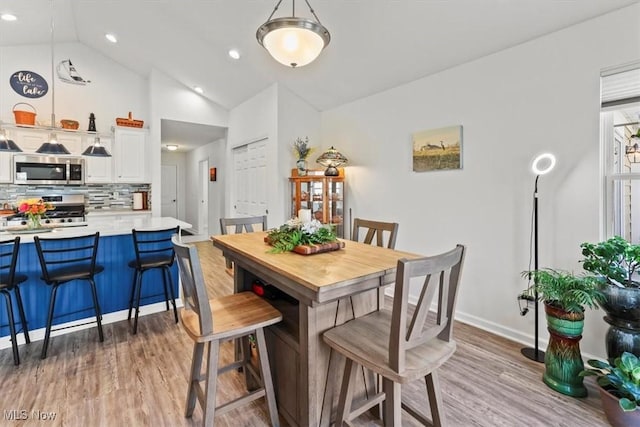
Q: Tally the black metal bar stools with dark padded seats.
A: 3